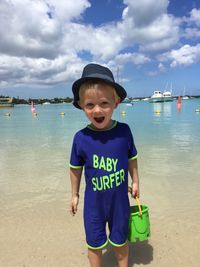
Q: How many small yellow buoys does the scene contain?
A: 6